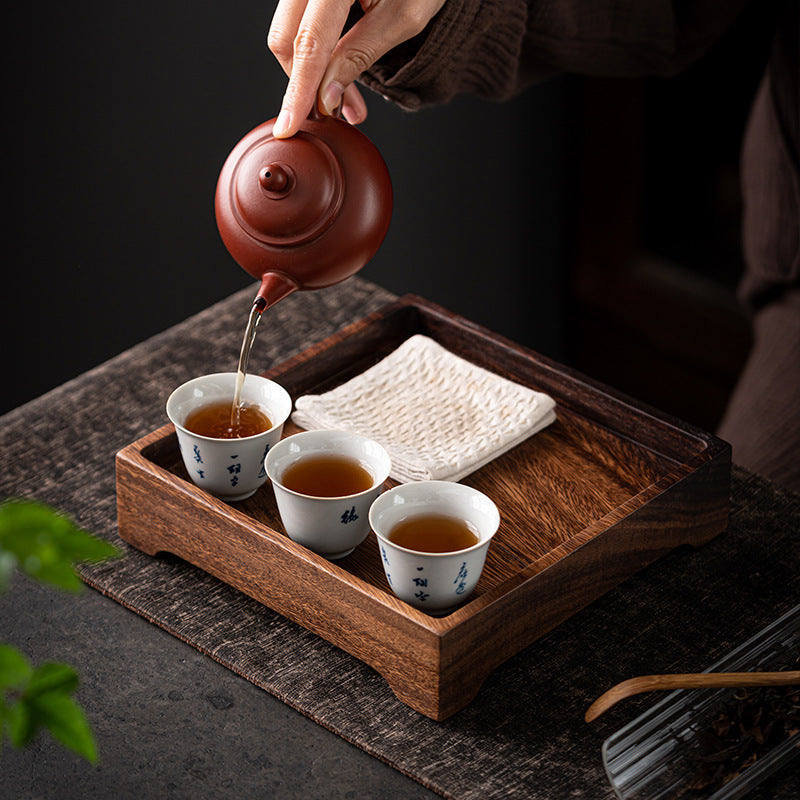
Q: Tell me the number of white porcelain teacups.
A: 3